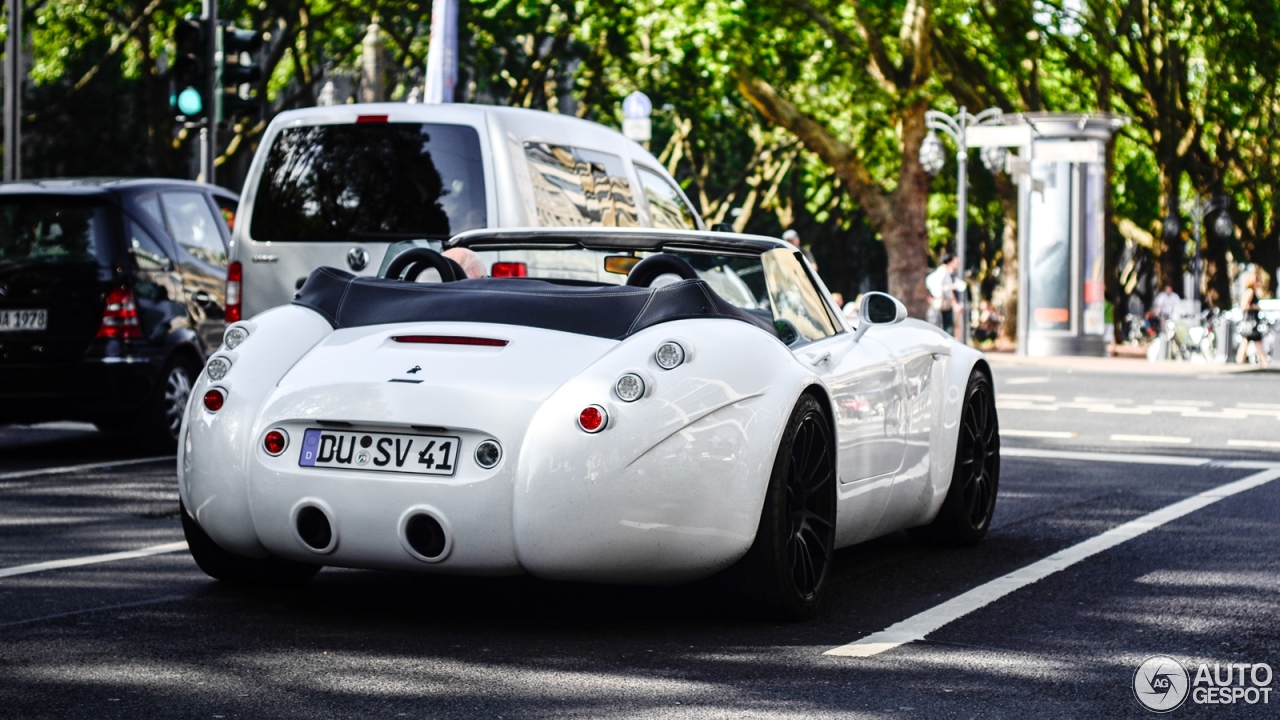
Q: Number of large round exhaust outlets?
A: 2